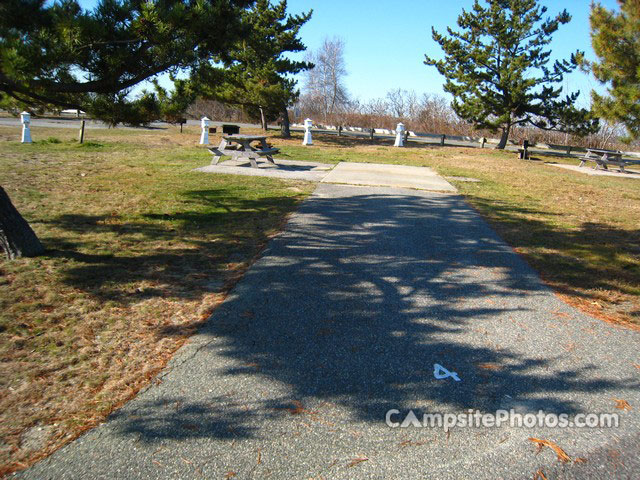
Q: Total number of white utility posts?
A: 4